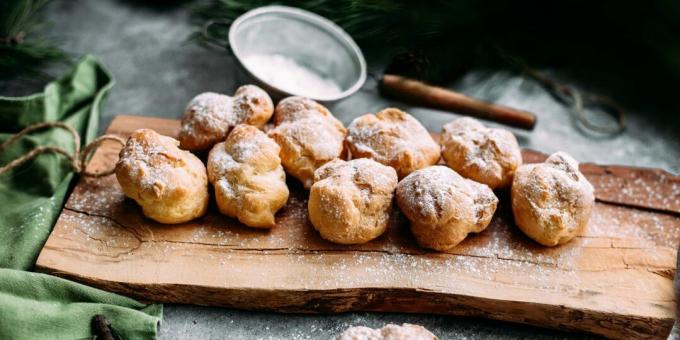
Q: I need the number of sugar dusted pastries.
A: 10